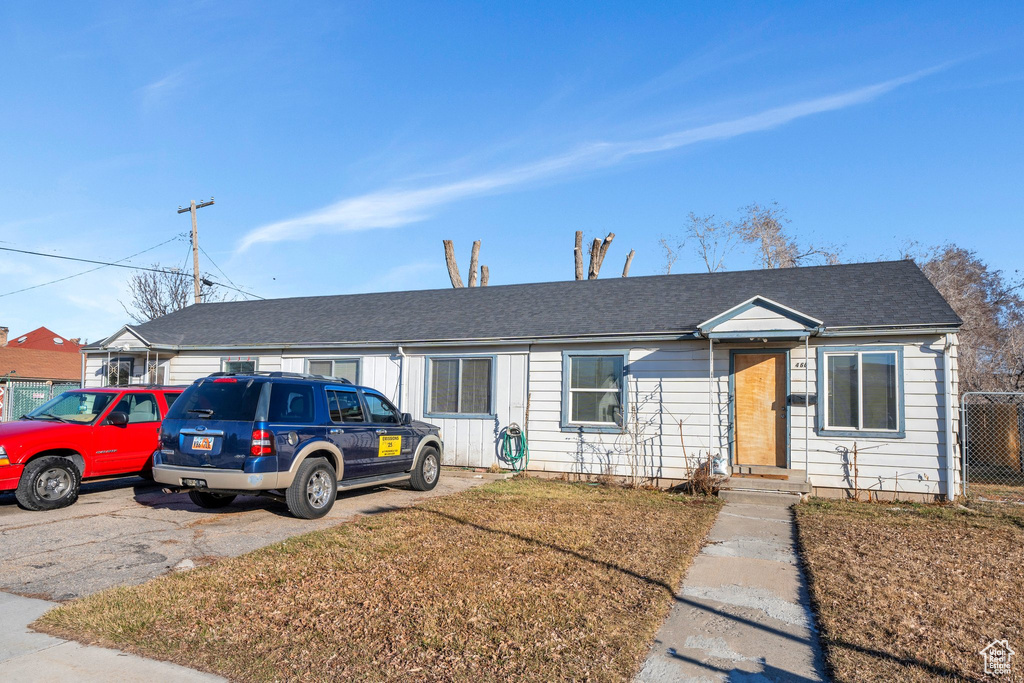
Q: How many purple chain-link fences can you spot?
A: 0